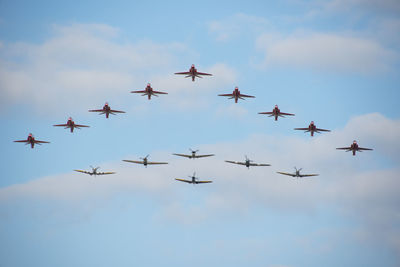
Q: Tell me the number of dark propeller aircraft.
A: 6